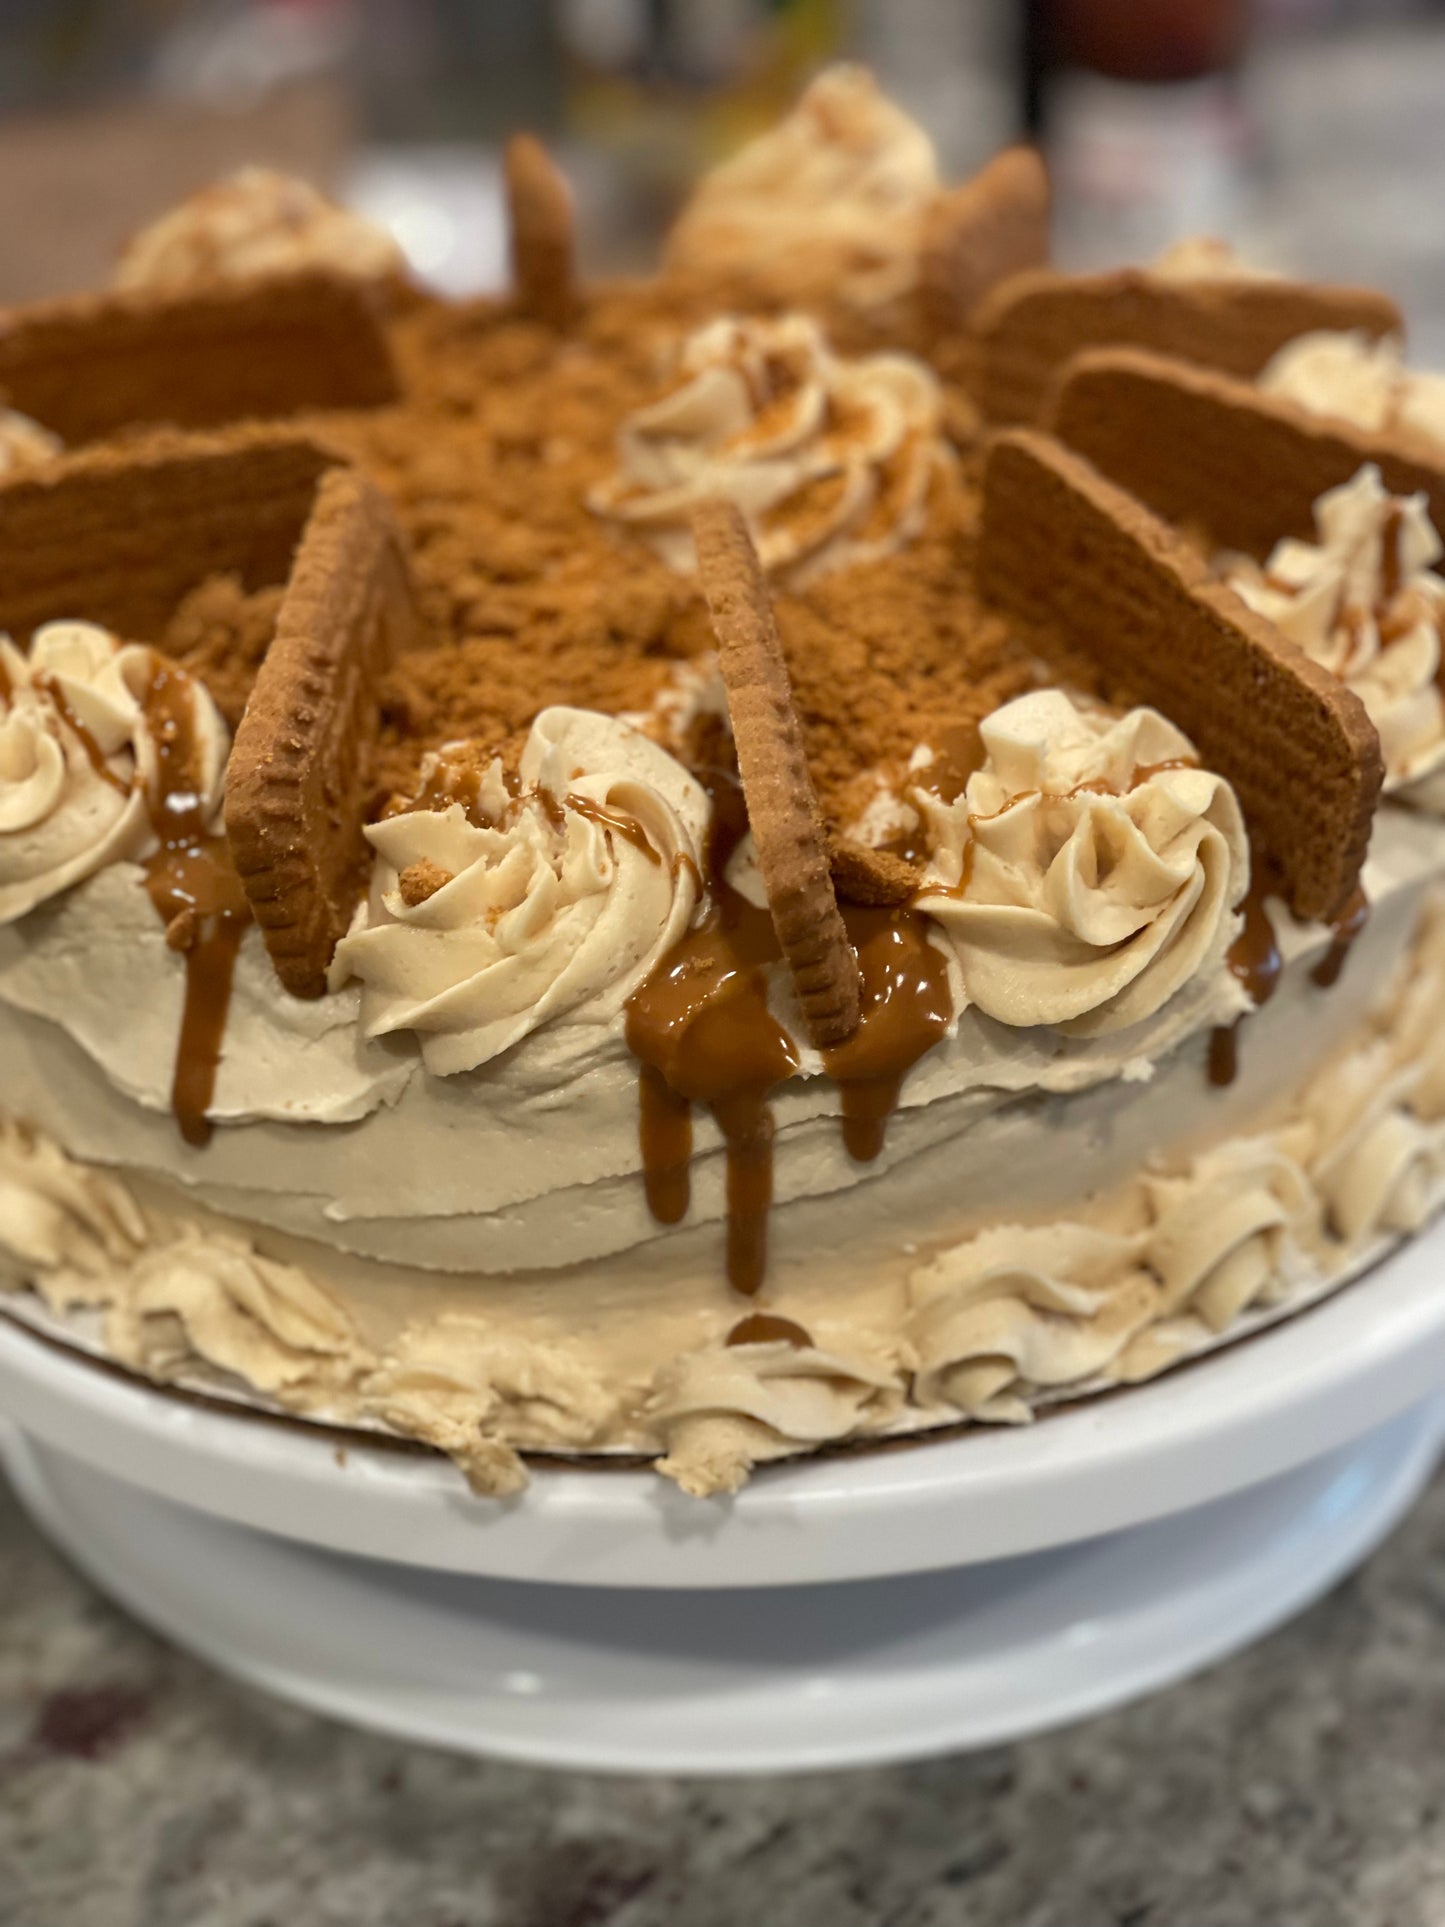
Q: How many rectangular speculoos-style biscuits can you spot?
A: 9